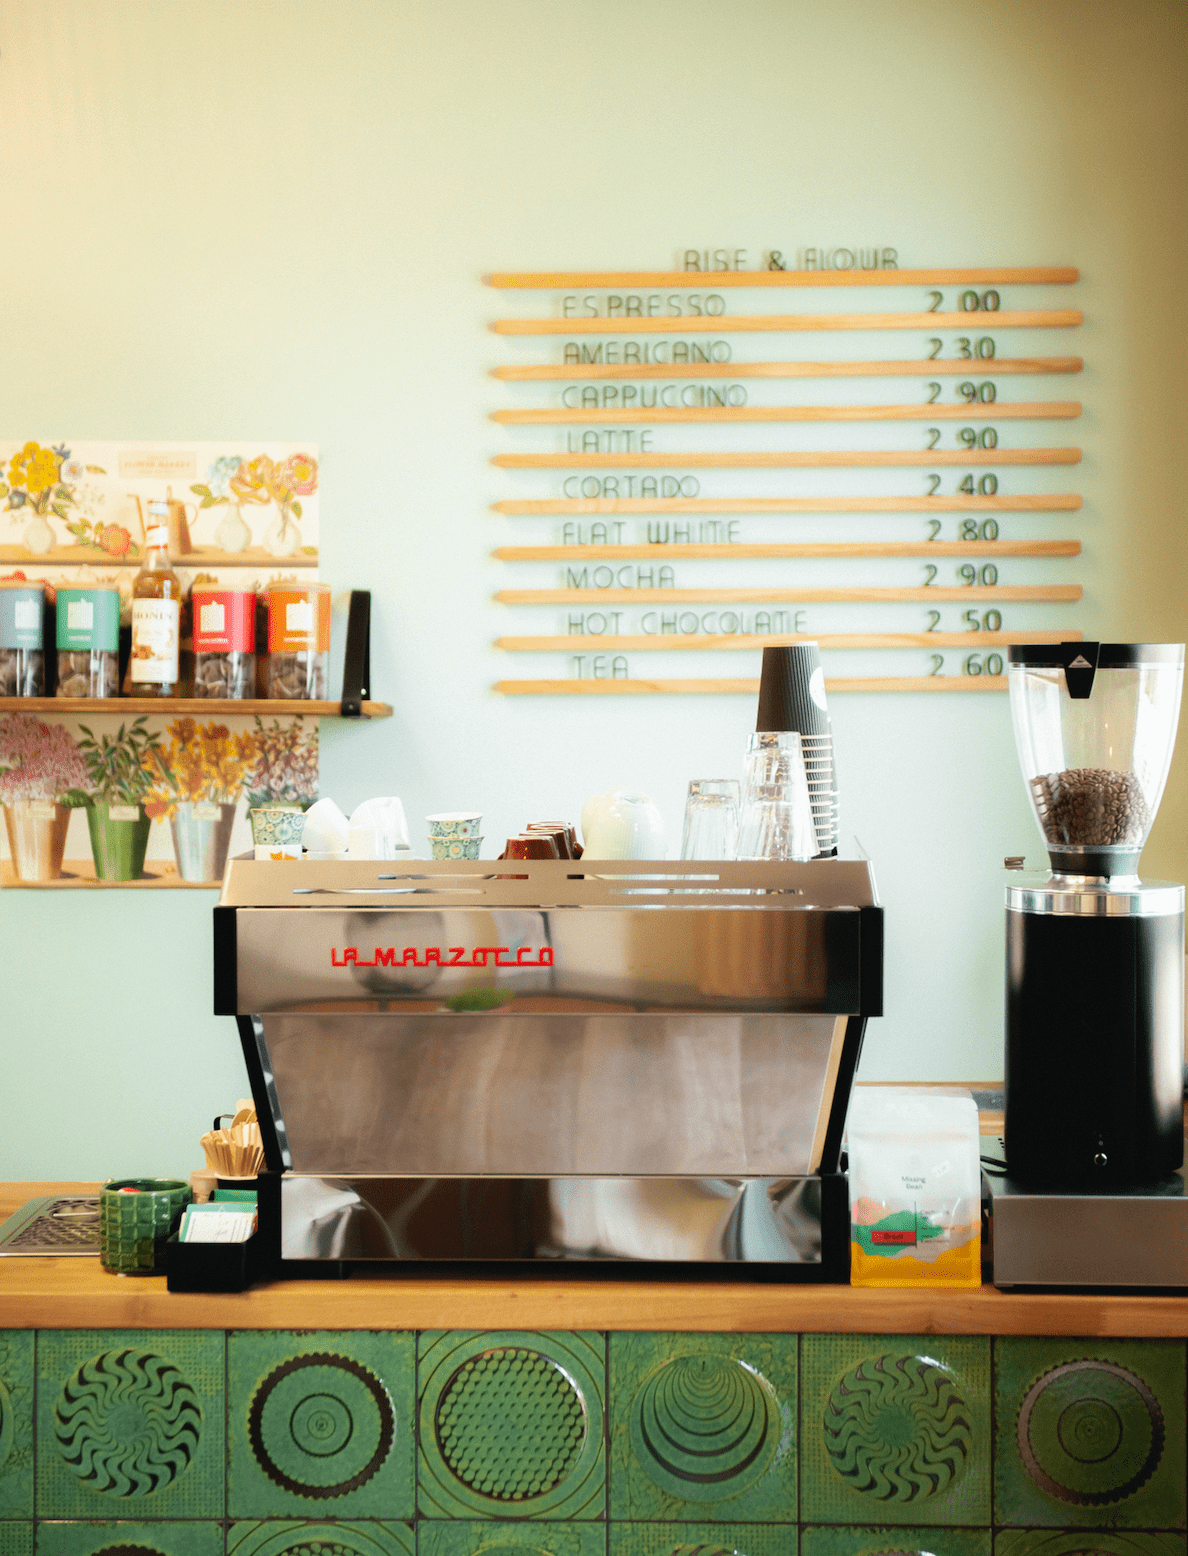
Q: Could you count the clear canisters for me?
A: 4